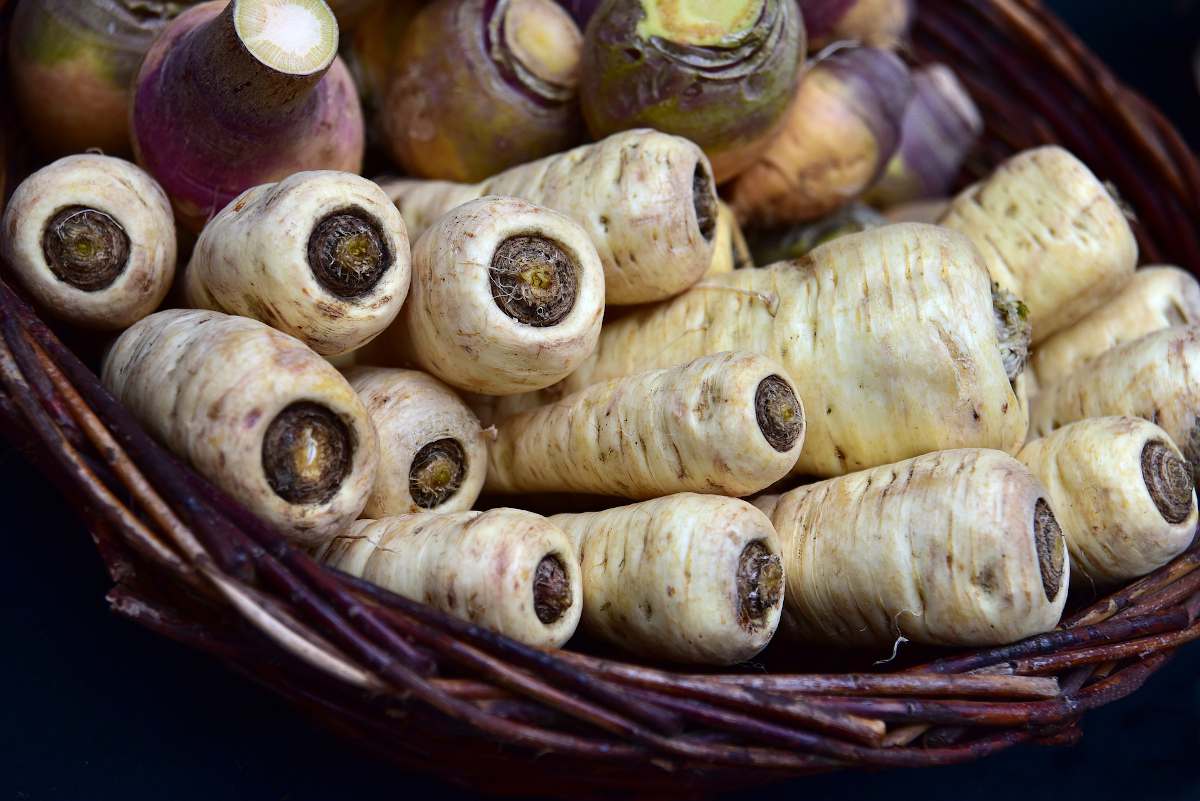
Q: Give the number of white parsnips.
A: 15